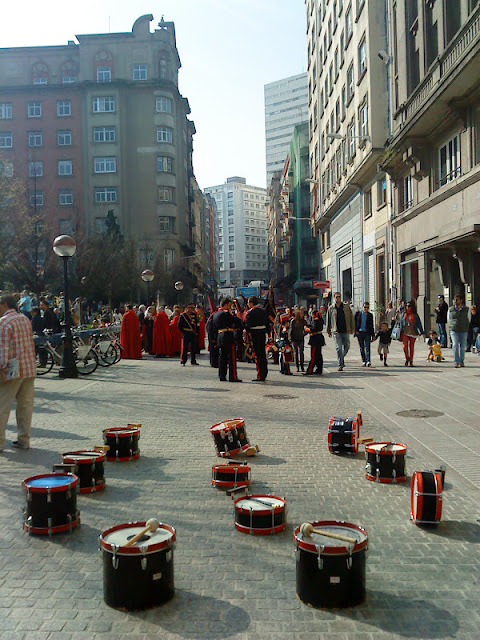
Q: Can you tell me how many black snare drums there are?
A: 11